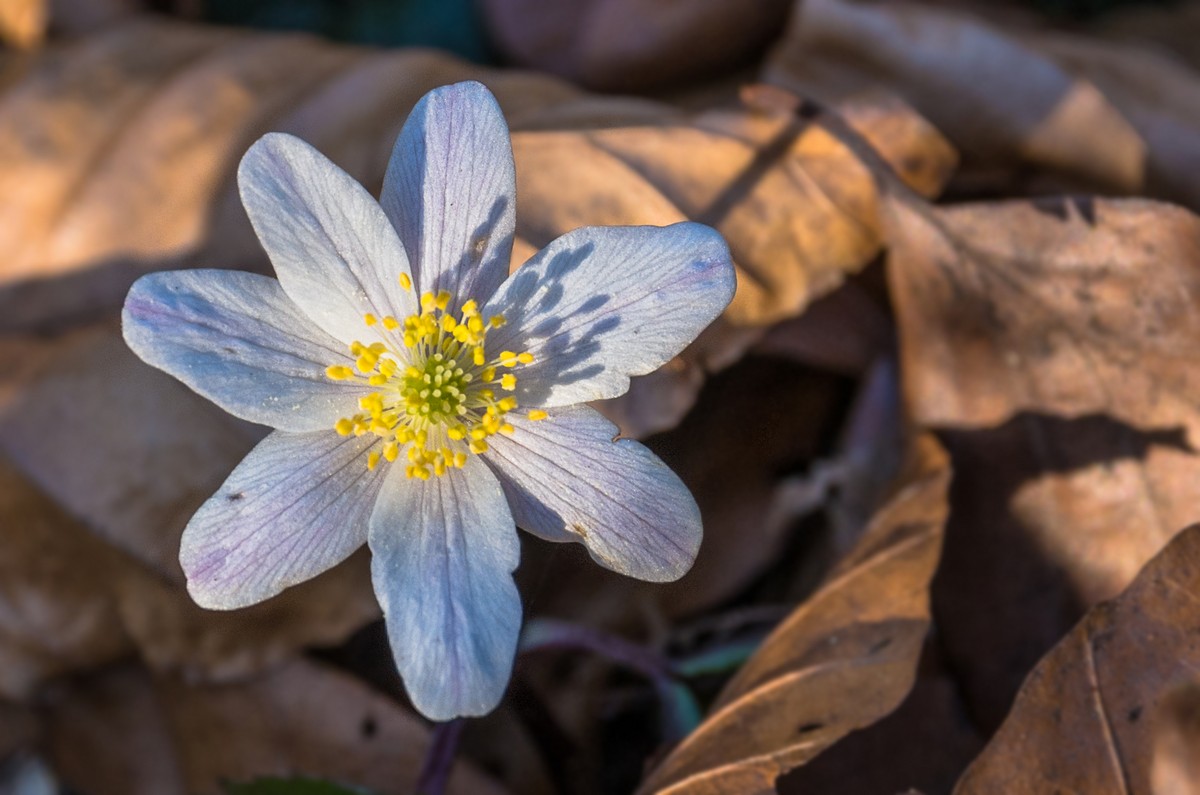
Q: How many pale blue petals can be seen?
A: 7